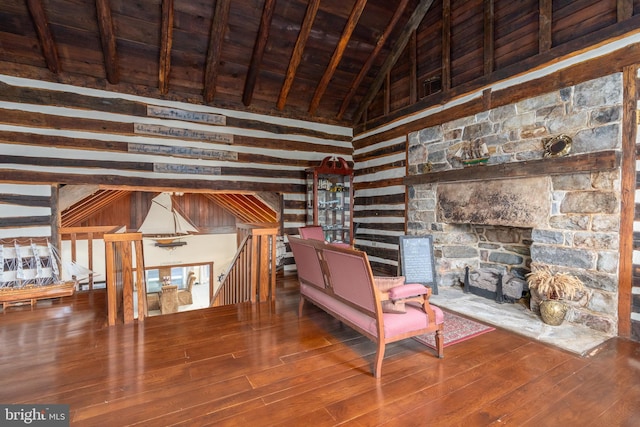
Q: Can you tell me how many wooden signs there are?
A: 4